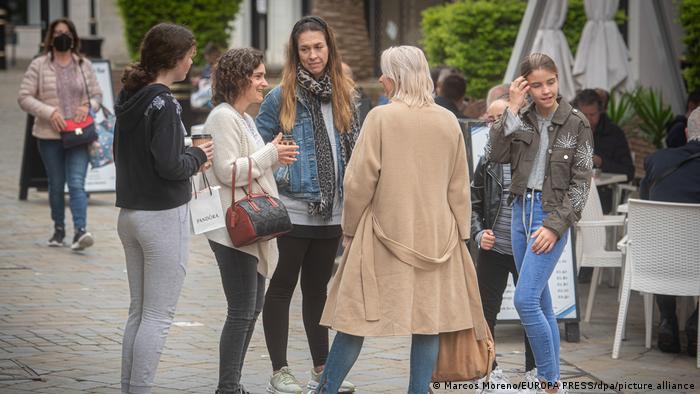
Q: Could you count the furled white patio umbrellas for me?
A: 2